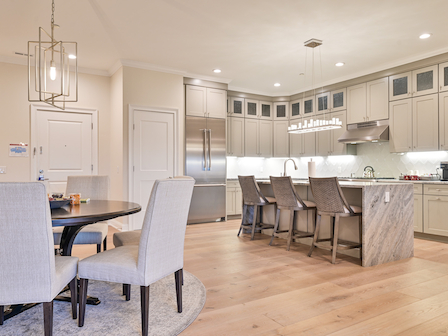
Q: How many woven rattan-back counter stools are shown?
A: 3